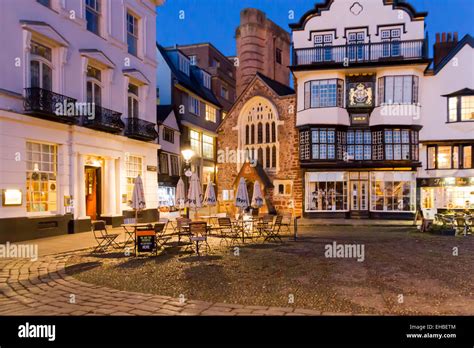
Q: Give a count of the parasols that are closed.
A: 6